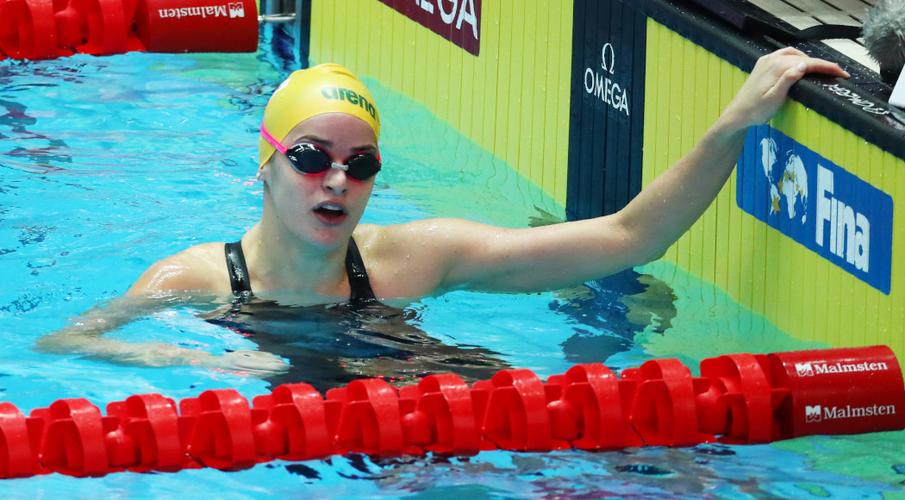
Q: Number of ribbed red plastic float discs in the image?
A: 13